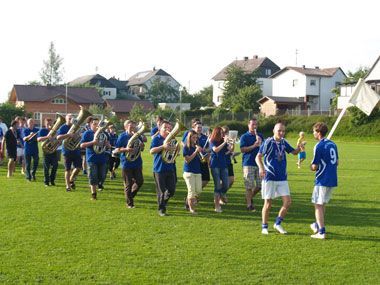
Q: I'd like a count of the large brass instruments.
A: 5